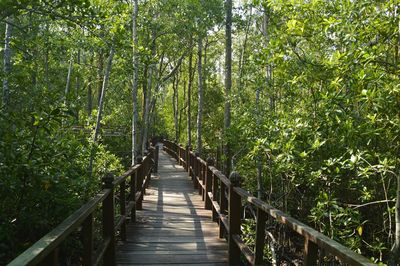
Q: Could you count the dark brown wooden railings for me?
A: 2